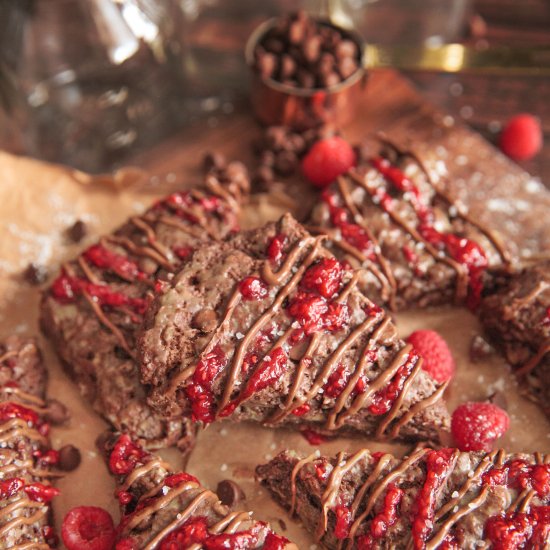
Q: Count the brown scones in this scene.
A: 7